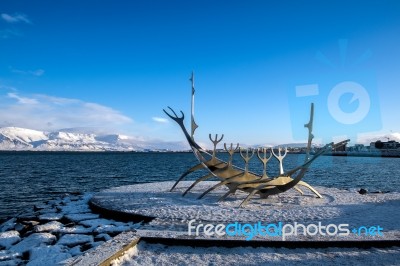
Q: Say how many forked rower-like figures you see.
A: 5